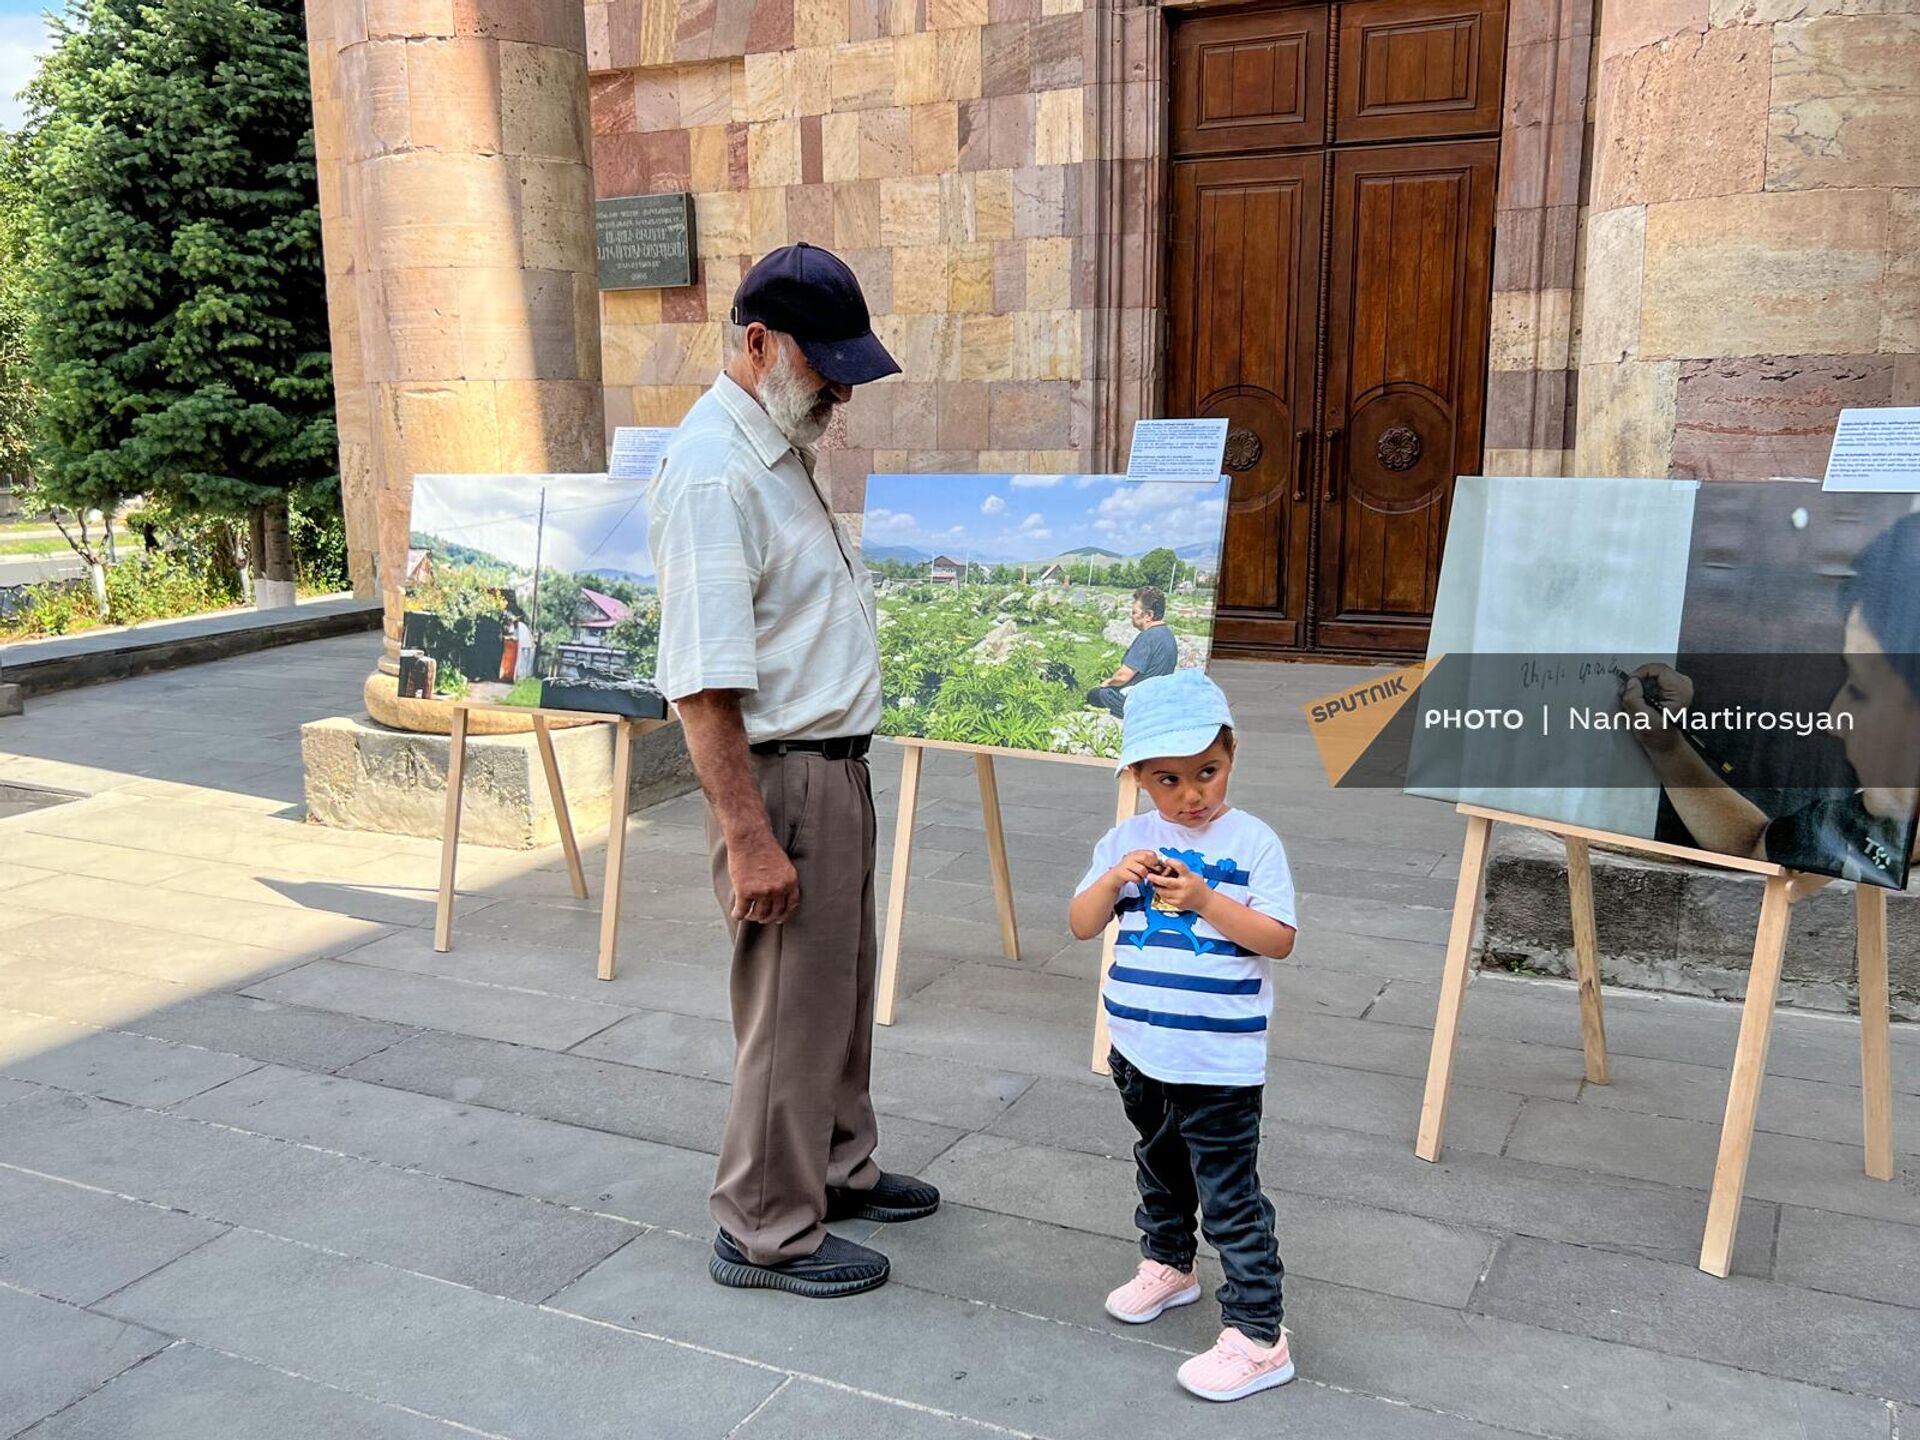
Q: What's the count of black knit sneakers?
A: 2